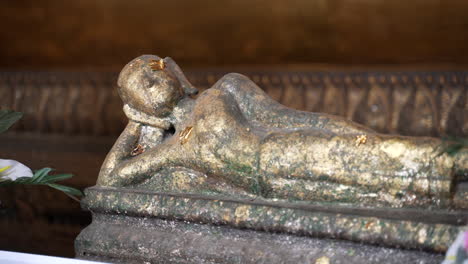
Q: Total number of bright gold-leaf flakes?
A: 4